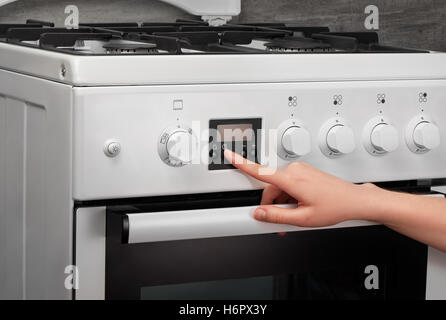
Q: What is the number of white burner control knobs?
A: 4